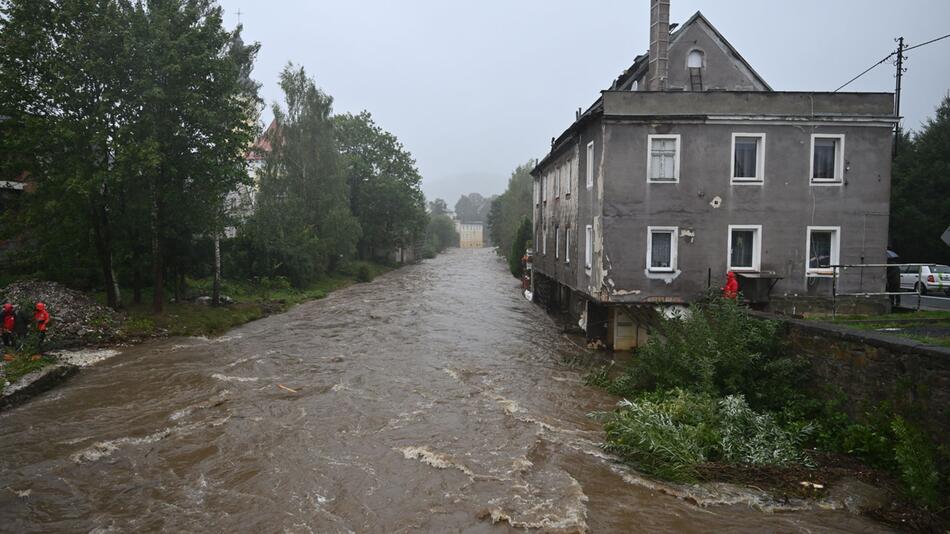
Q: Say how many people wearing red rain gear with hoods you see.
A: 3